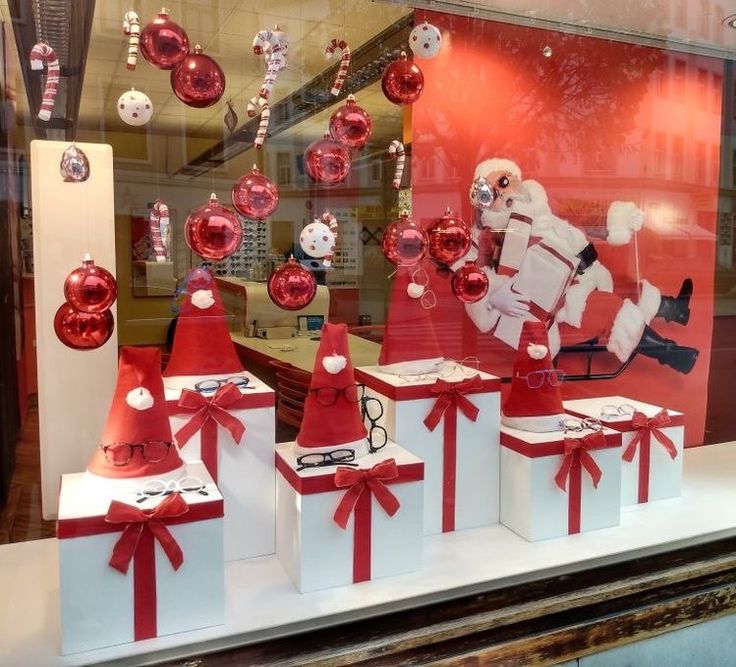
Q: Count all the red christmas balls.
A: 13